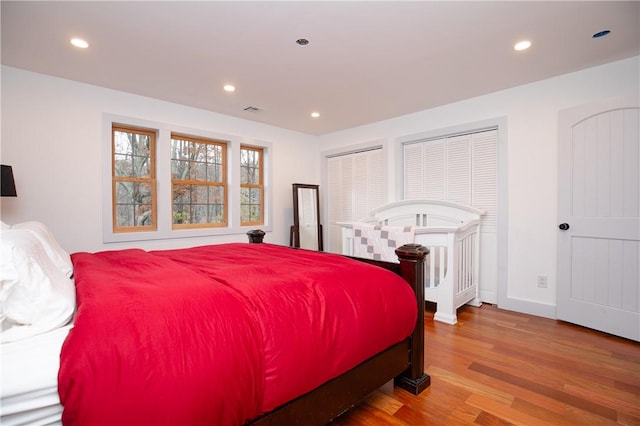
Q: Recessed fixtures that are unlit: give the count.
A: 2